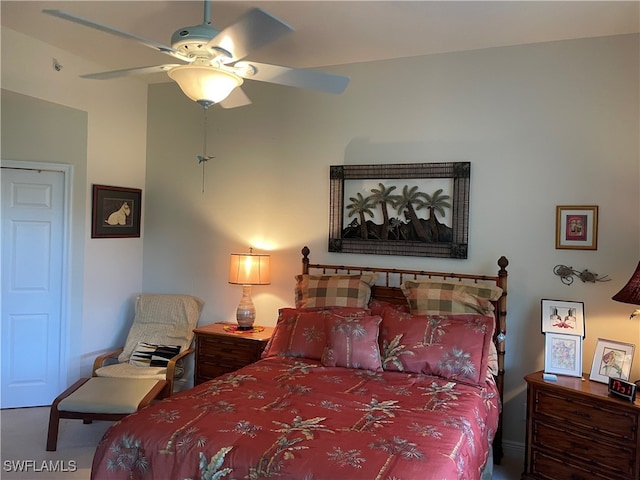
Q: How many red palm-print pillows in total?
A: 3